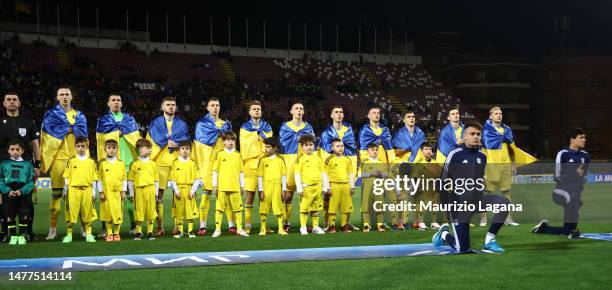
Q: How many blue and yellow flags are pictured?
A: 11